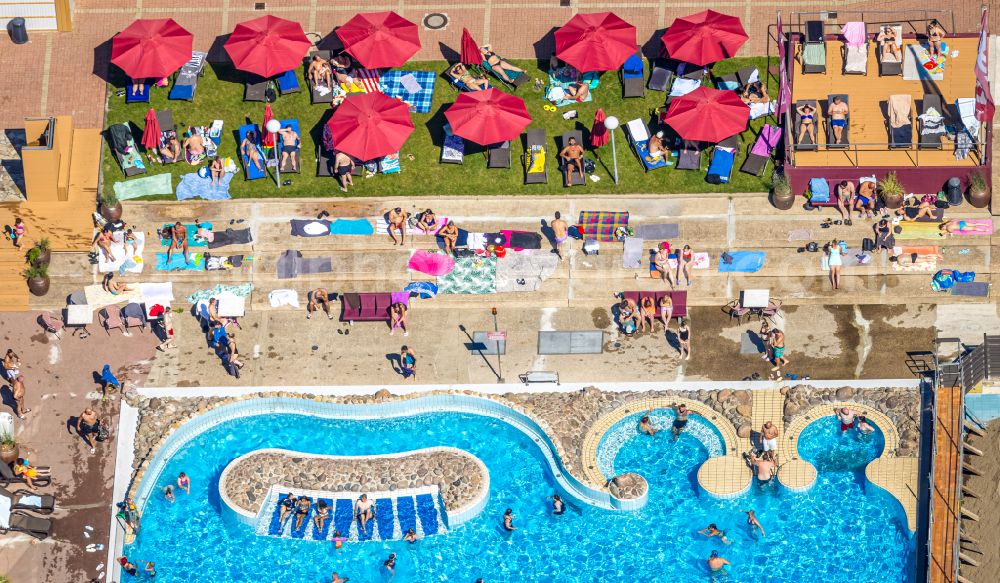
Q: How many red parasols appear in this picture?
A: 12